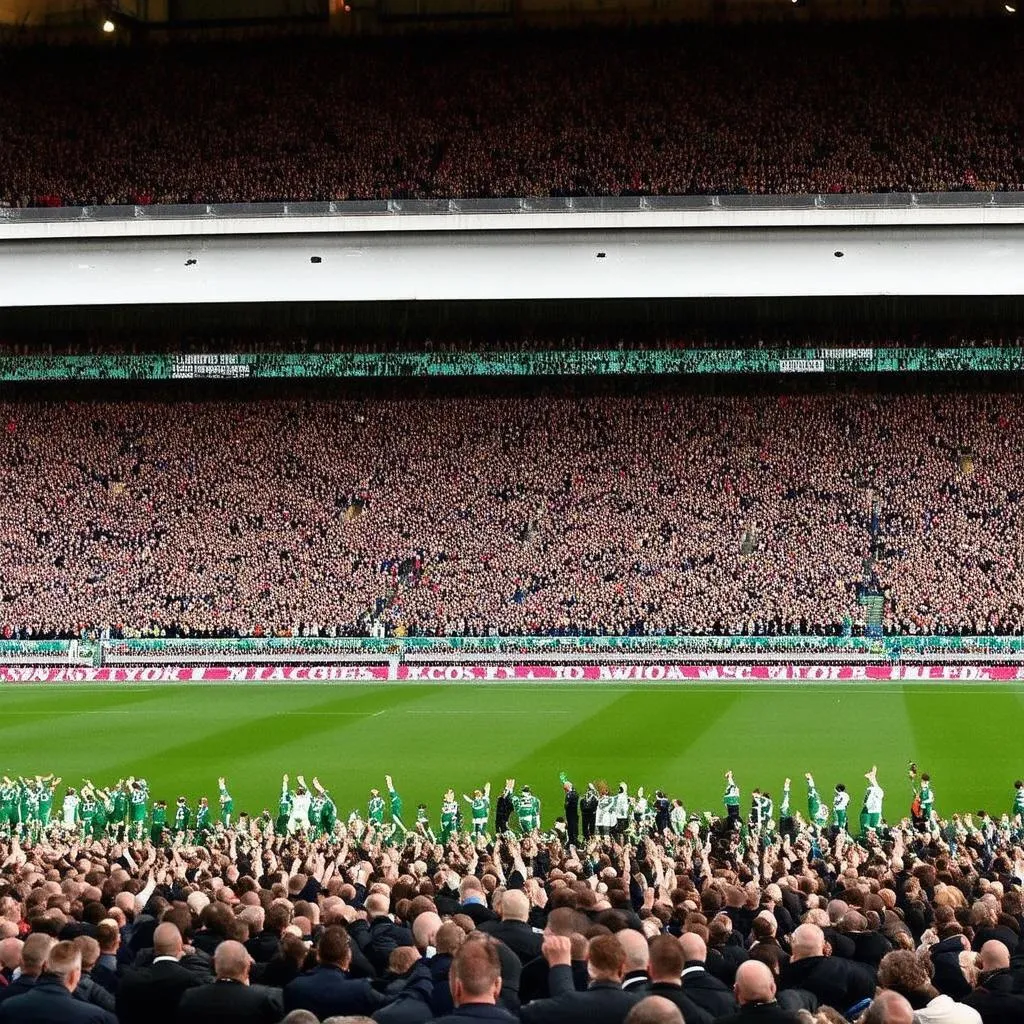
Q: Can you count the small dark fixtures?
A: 4